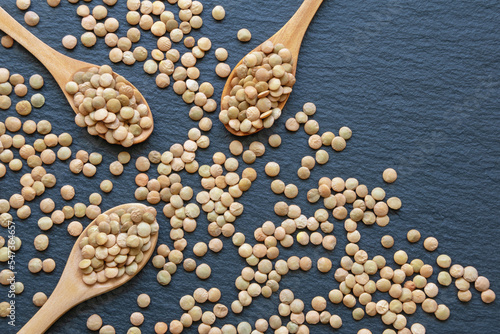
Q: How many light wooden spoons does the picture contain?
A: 3